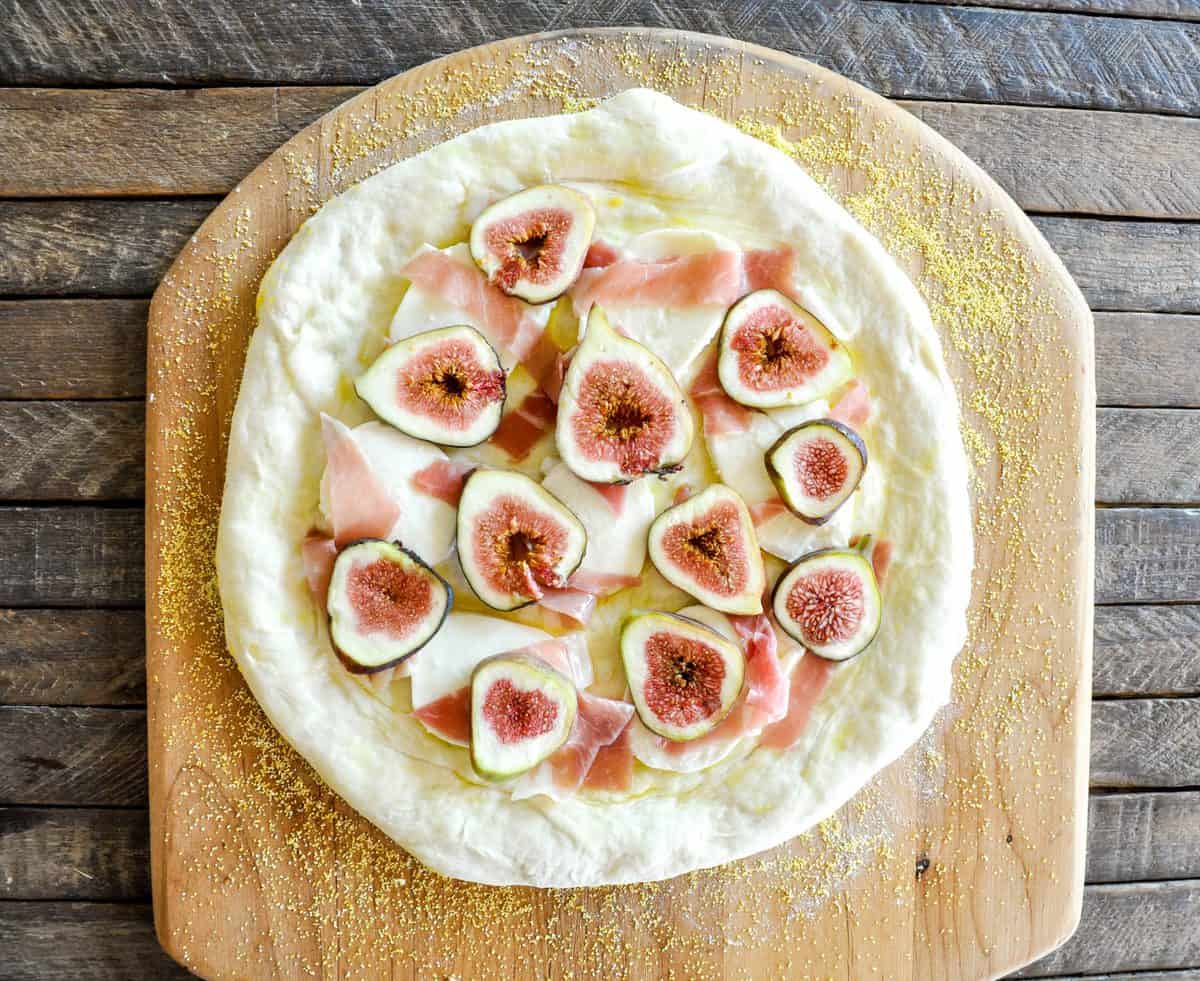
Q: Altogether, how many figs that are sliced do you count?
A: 11